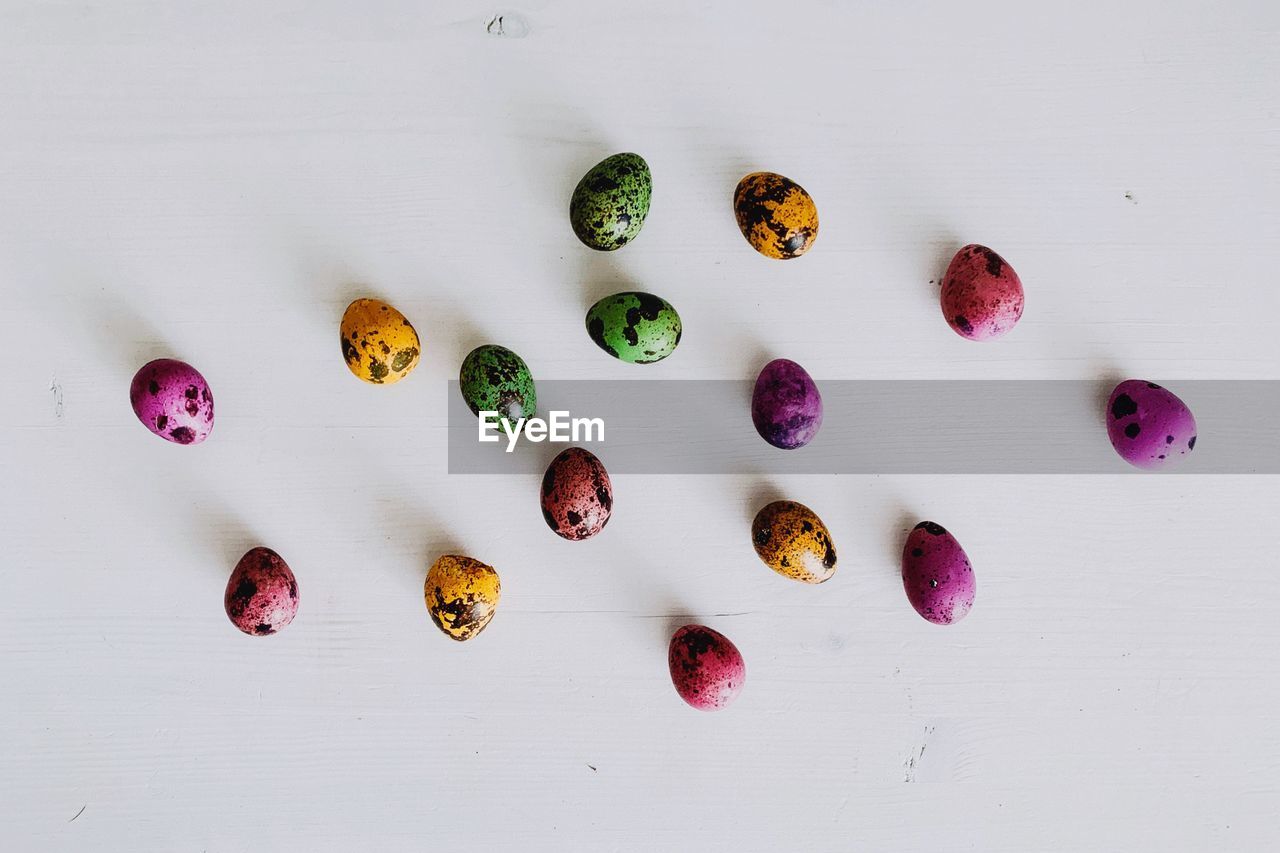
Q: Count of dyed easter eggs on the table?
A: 15